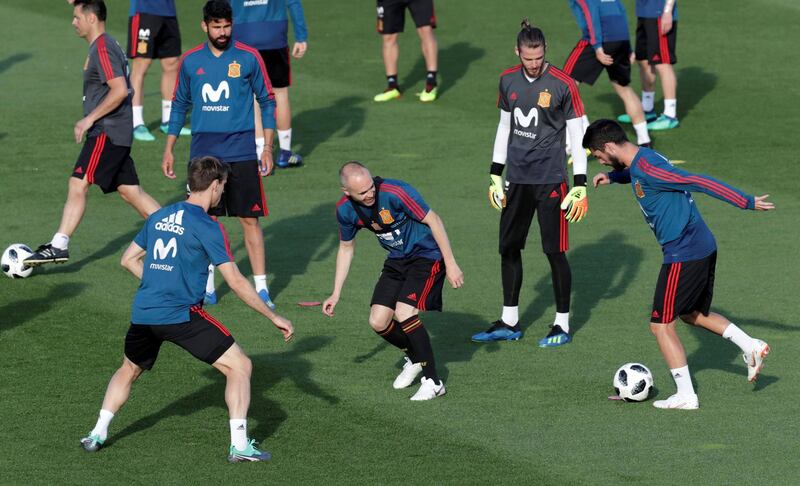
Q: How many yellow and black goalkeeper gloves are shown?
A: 2